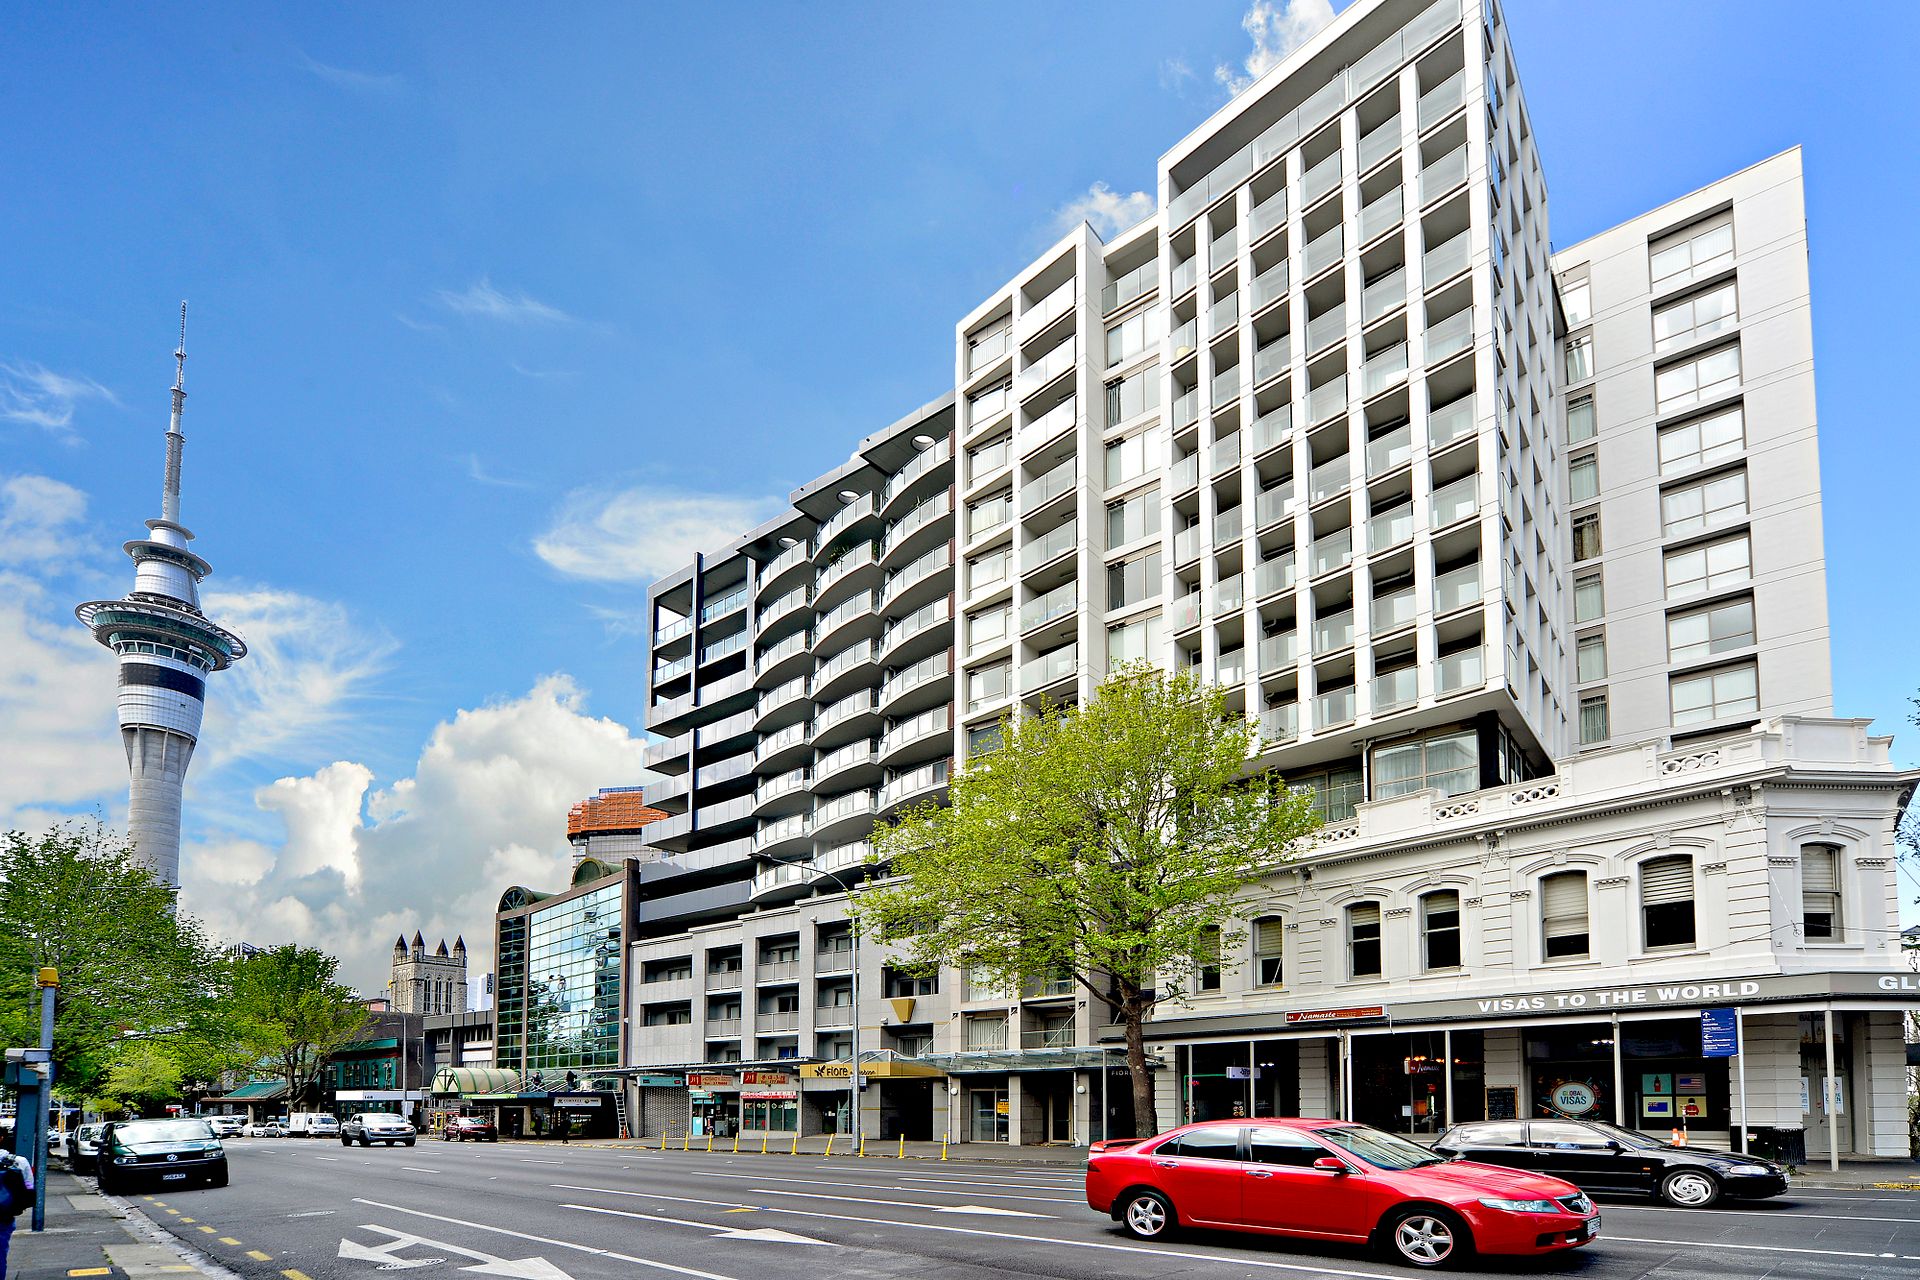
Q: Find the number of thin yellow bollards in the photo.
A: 10